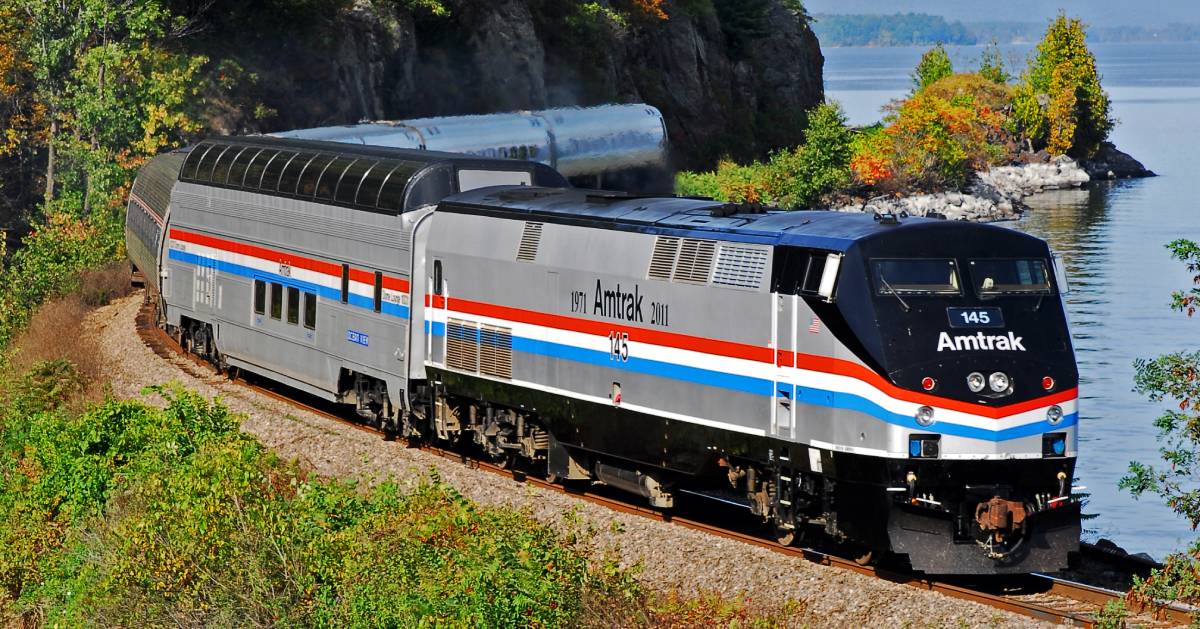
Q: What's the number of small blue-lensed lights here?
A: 2